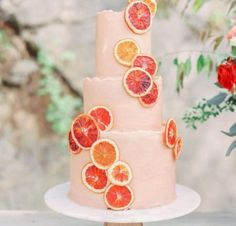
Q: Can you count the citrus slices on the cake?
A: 15